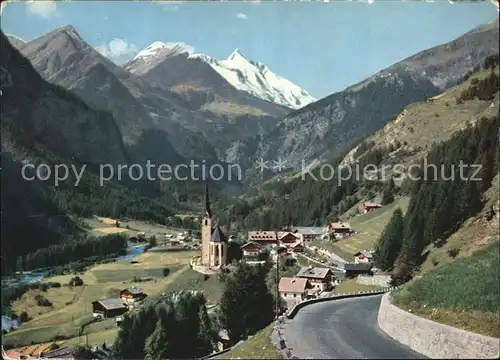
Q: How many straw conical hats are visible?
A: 0